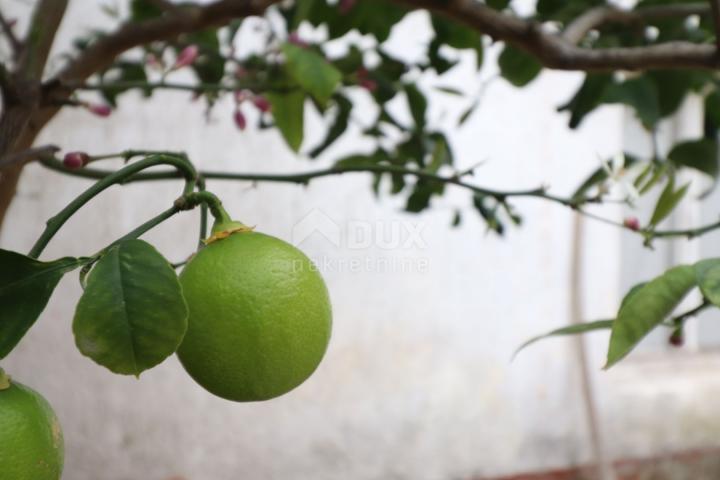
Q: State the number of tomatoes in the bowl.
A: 0